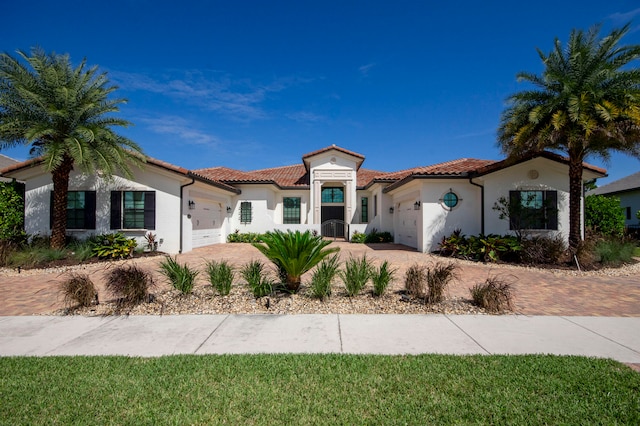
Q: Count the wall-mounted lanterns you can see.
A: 4